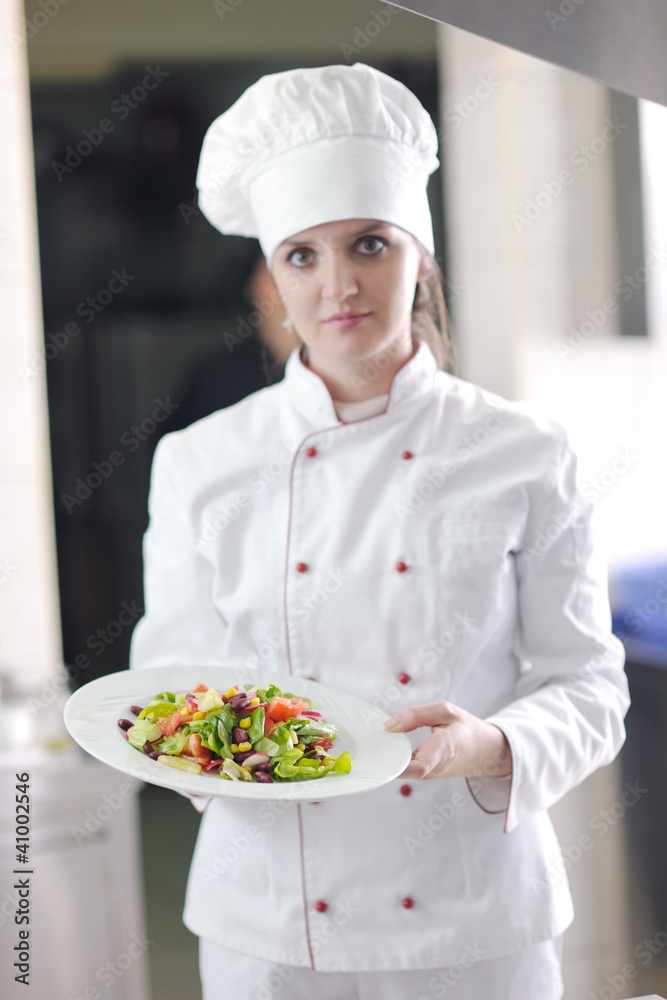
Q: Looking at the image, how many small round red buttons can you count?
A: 8